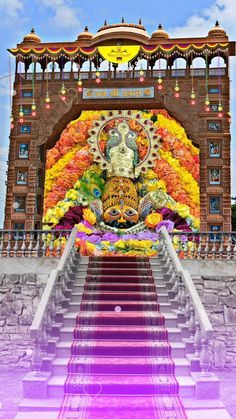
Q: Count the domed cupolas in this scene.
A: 4